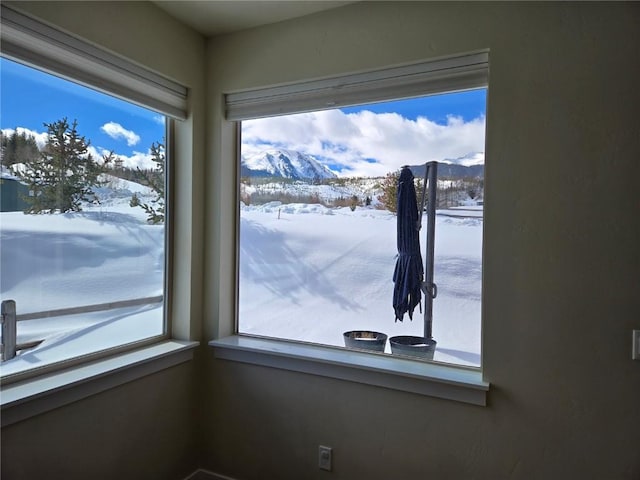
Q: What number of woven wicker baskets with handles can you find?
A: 0